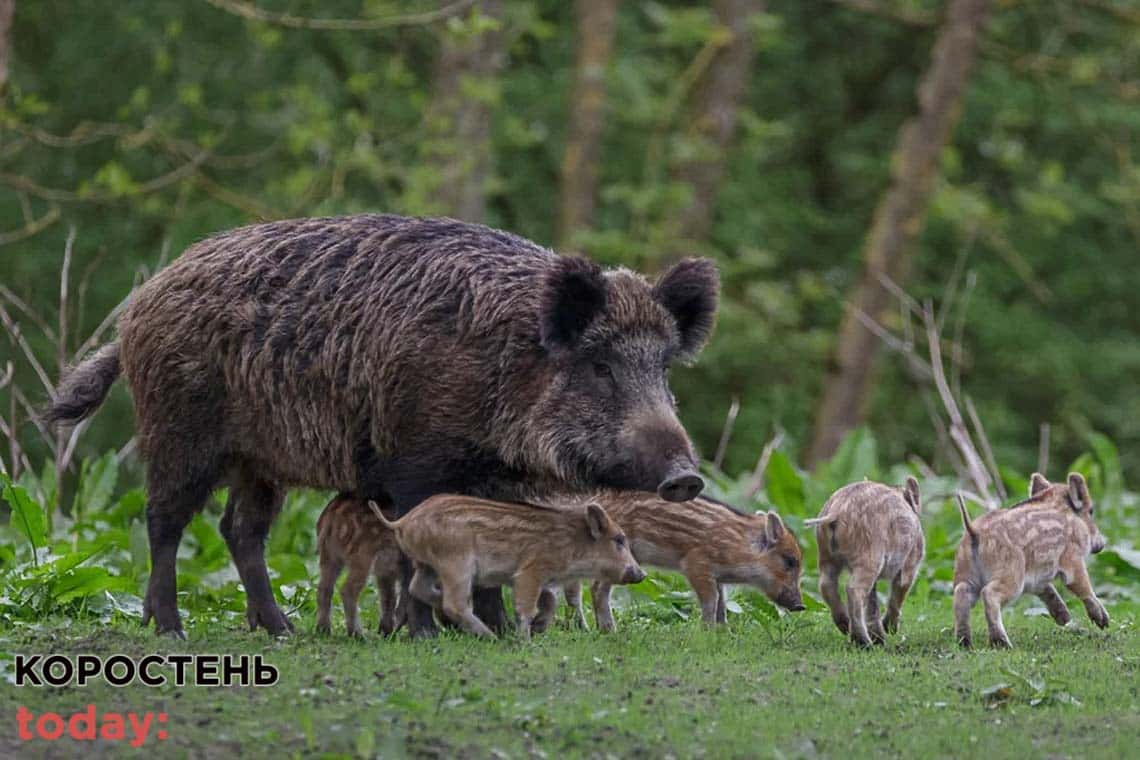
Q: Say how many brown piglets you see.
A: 5